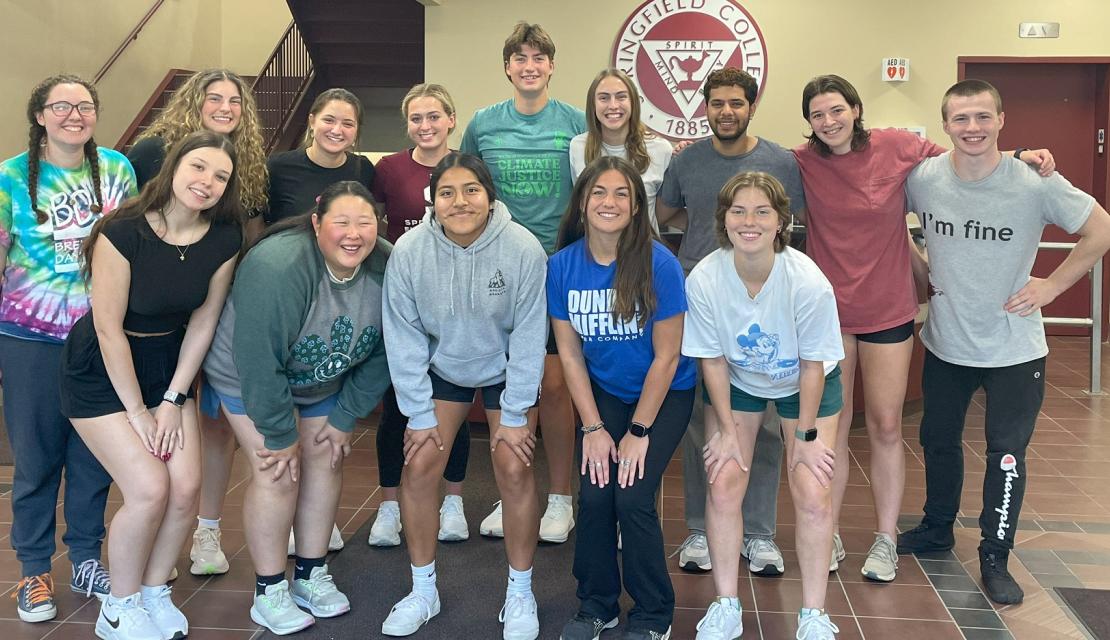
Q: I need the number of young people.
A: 14